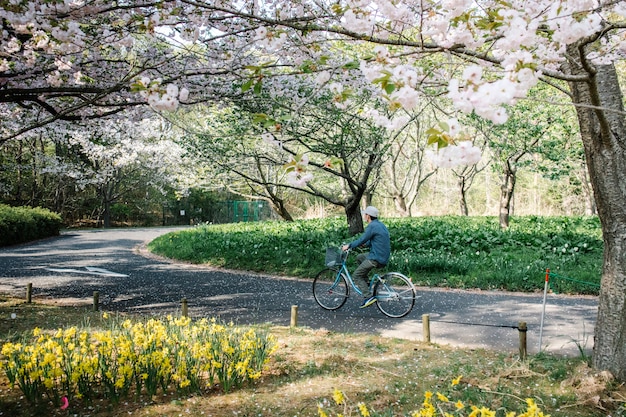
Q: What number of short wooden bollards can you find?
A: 6